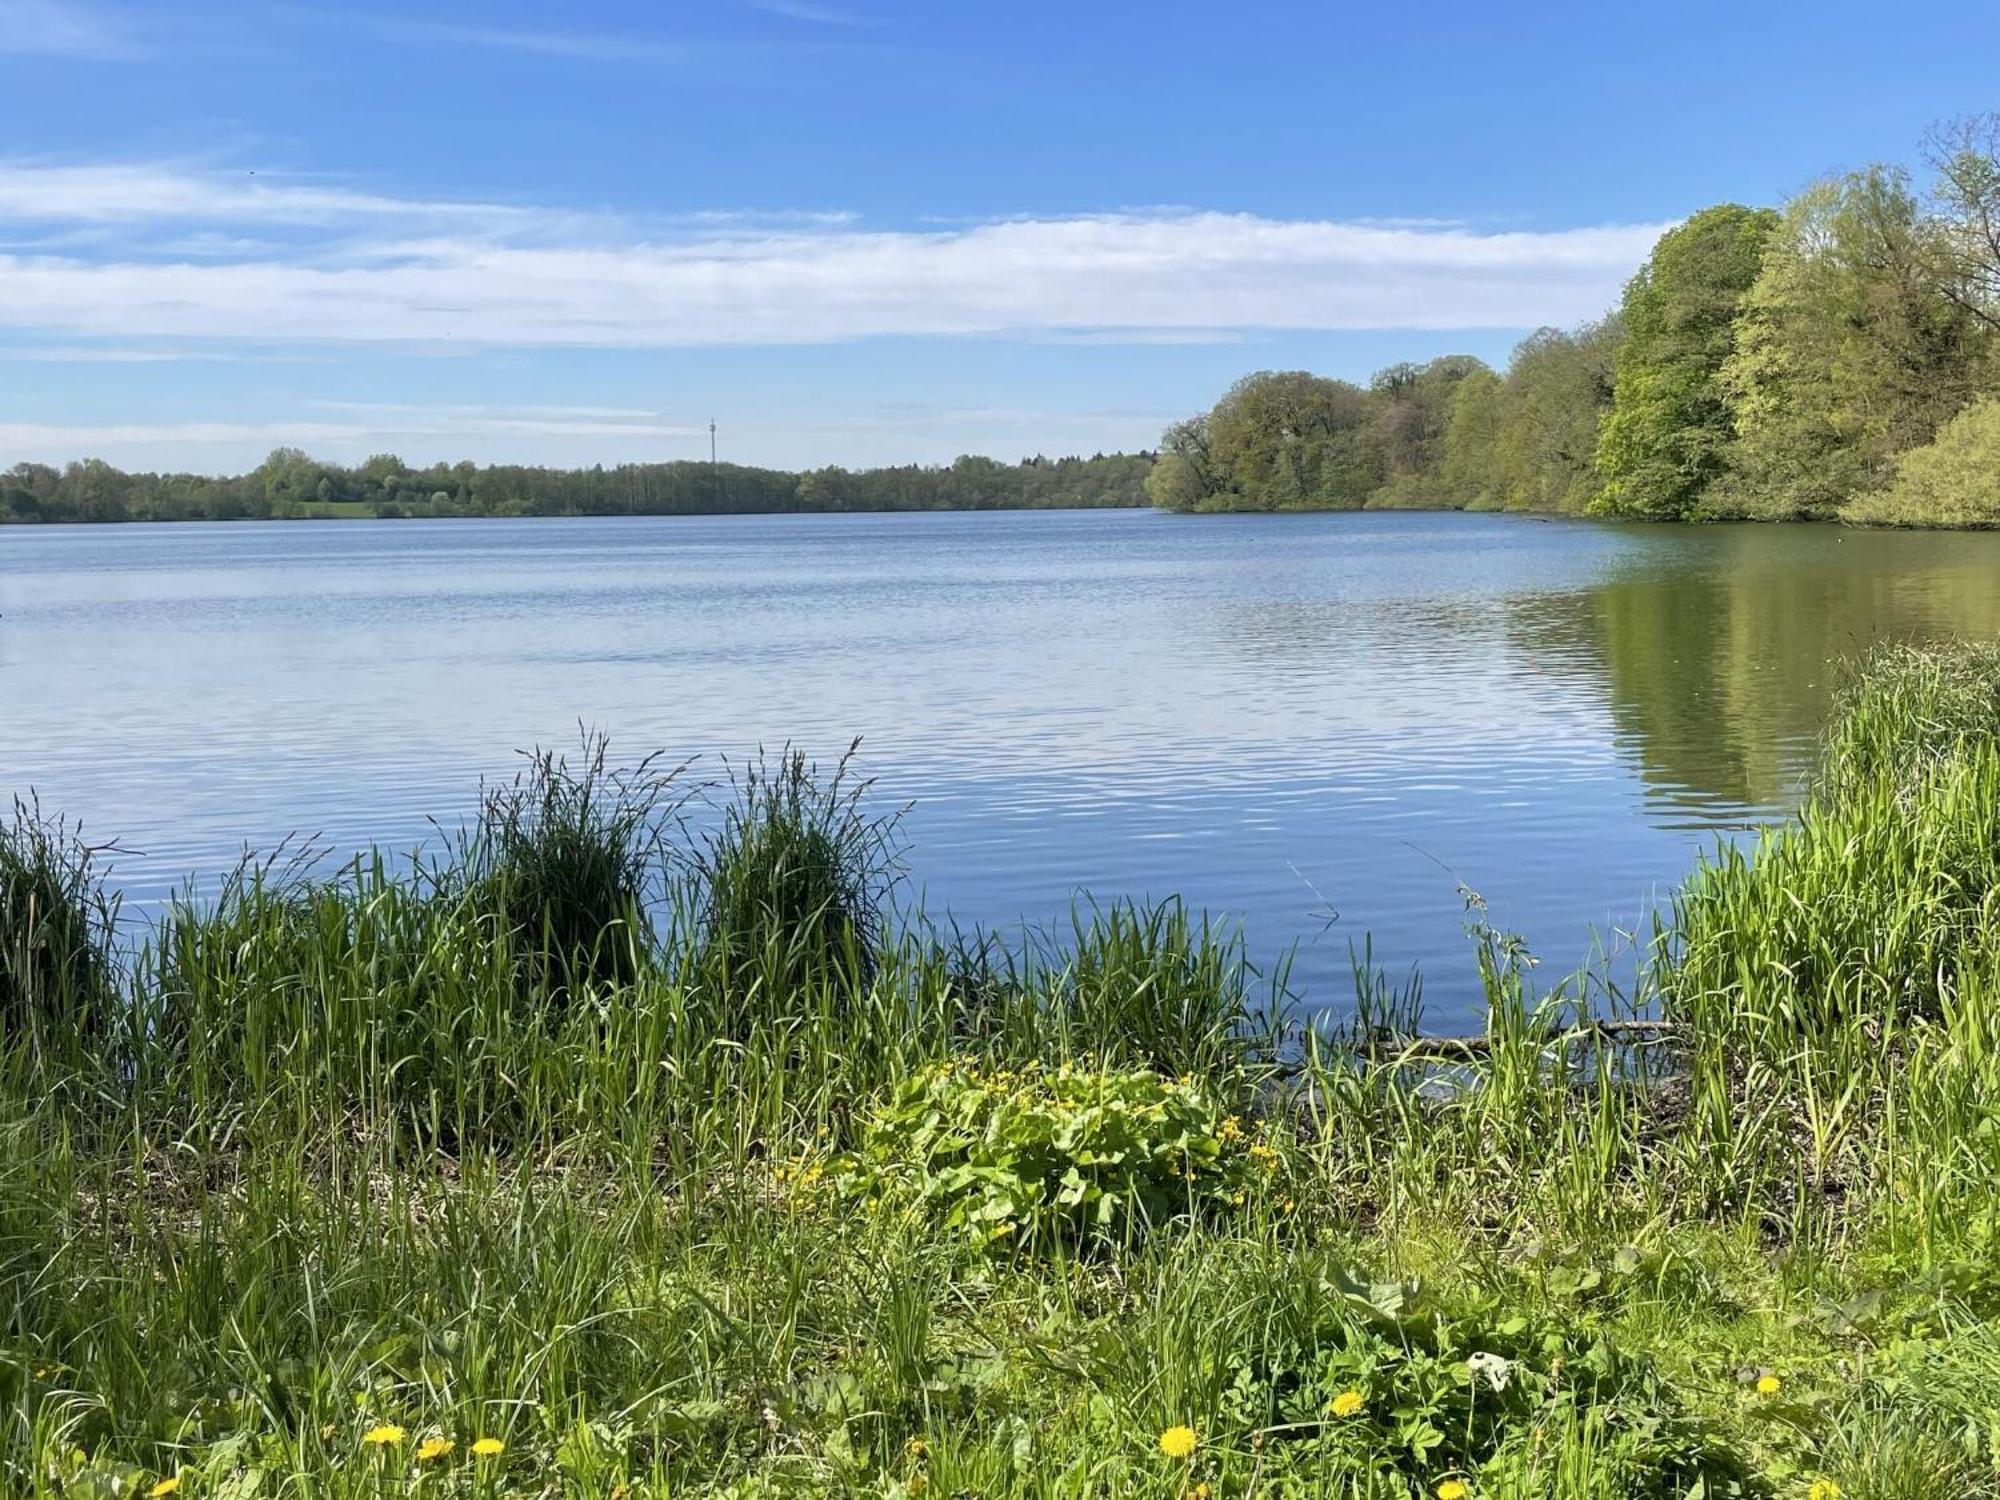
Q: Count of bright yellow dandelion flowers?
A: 9